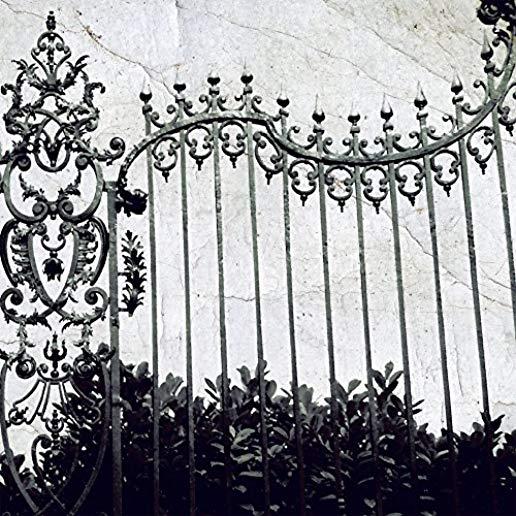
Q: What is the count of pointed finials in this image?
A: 11